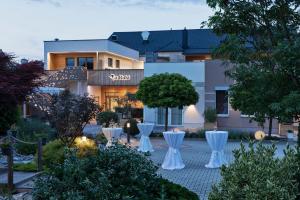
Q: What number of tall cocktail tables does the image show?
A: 4